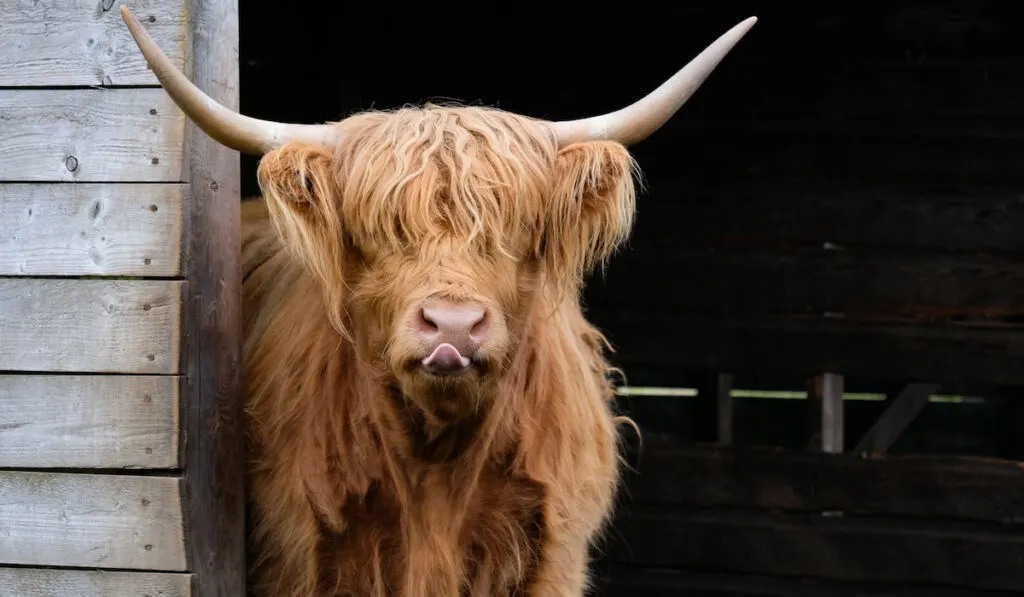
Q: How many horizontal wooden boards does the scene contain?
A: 7